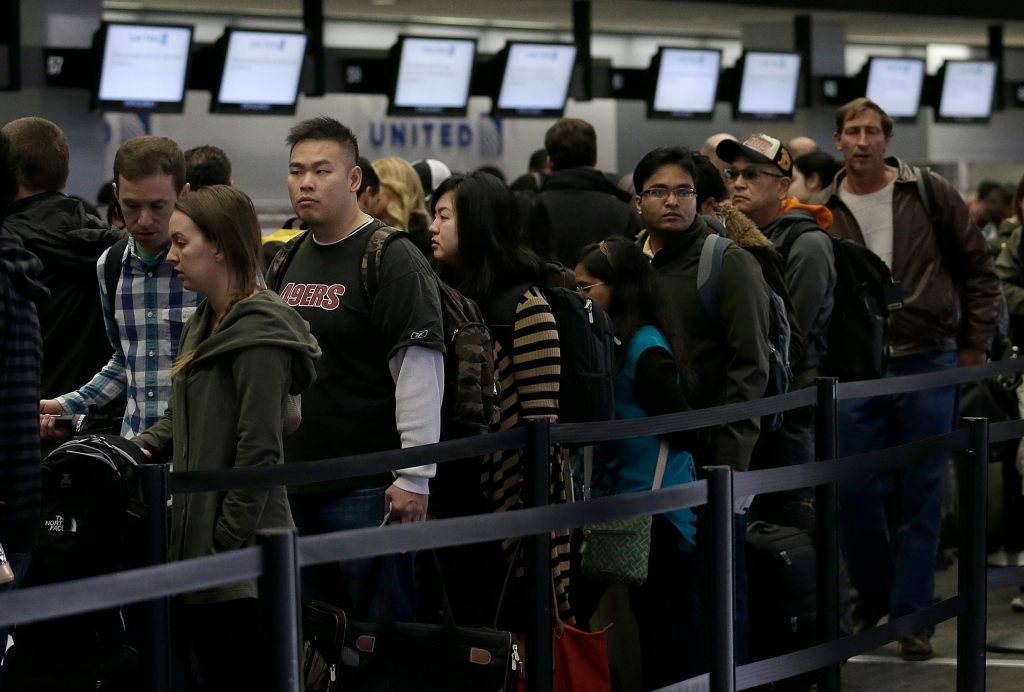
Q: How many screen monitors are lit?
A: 8